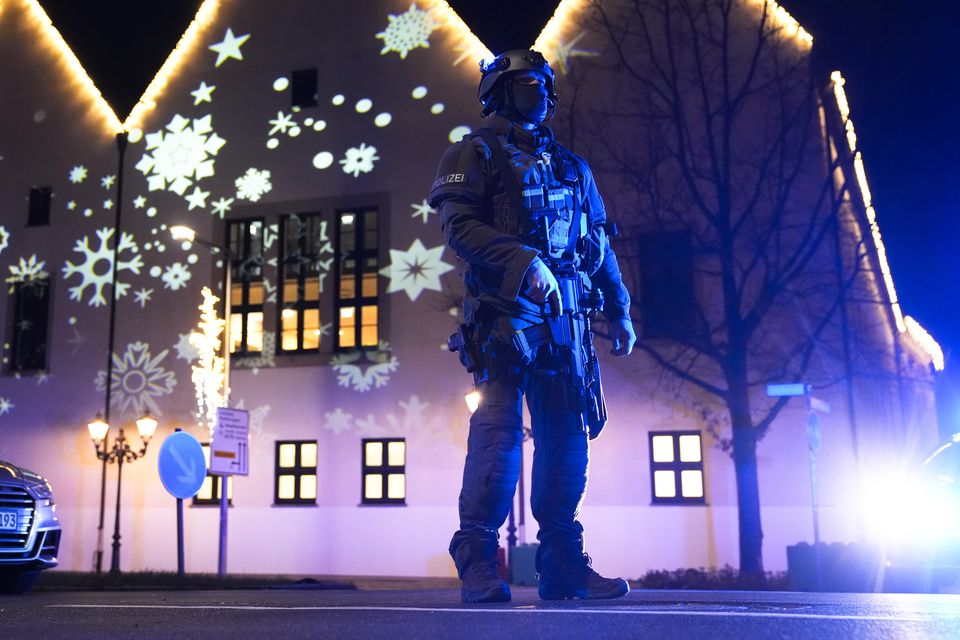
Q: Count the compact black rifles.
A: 1